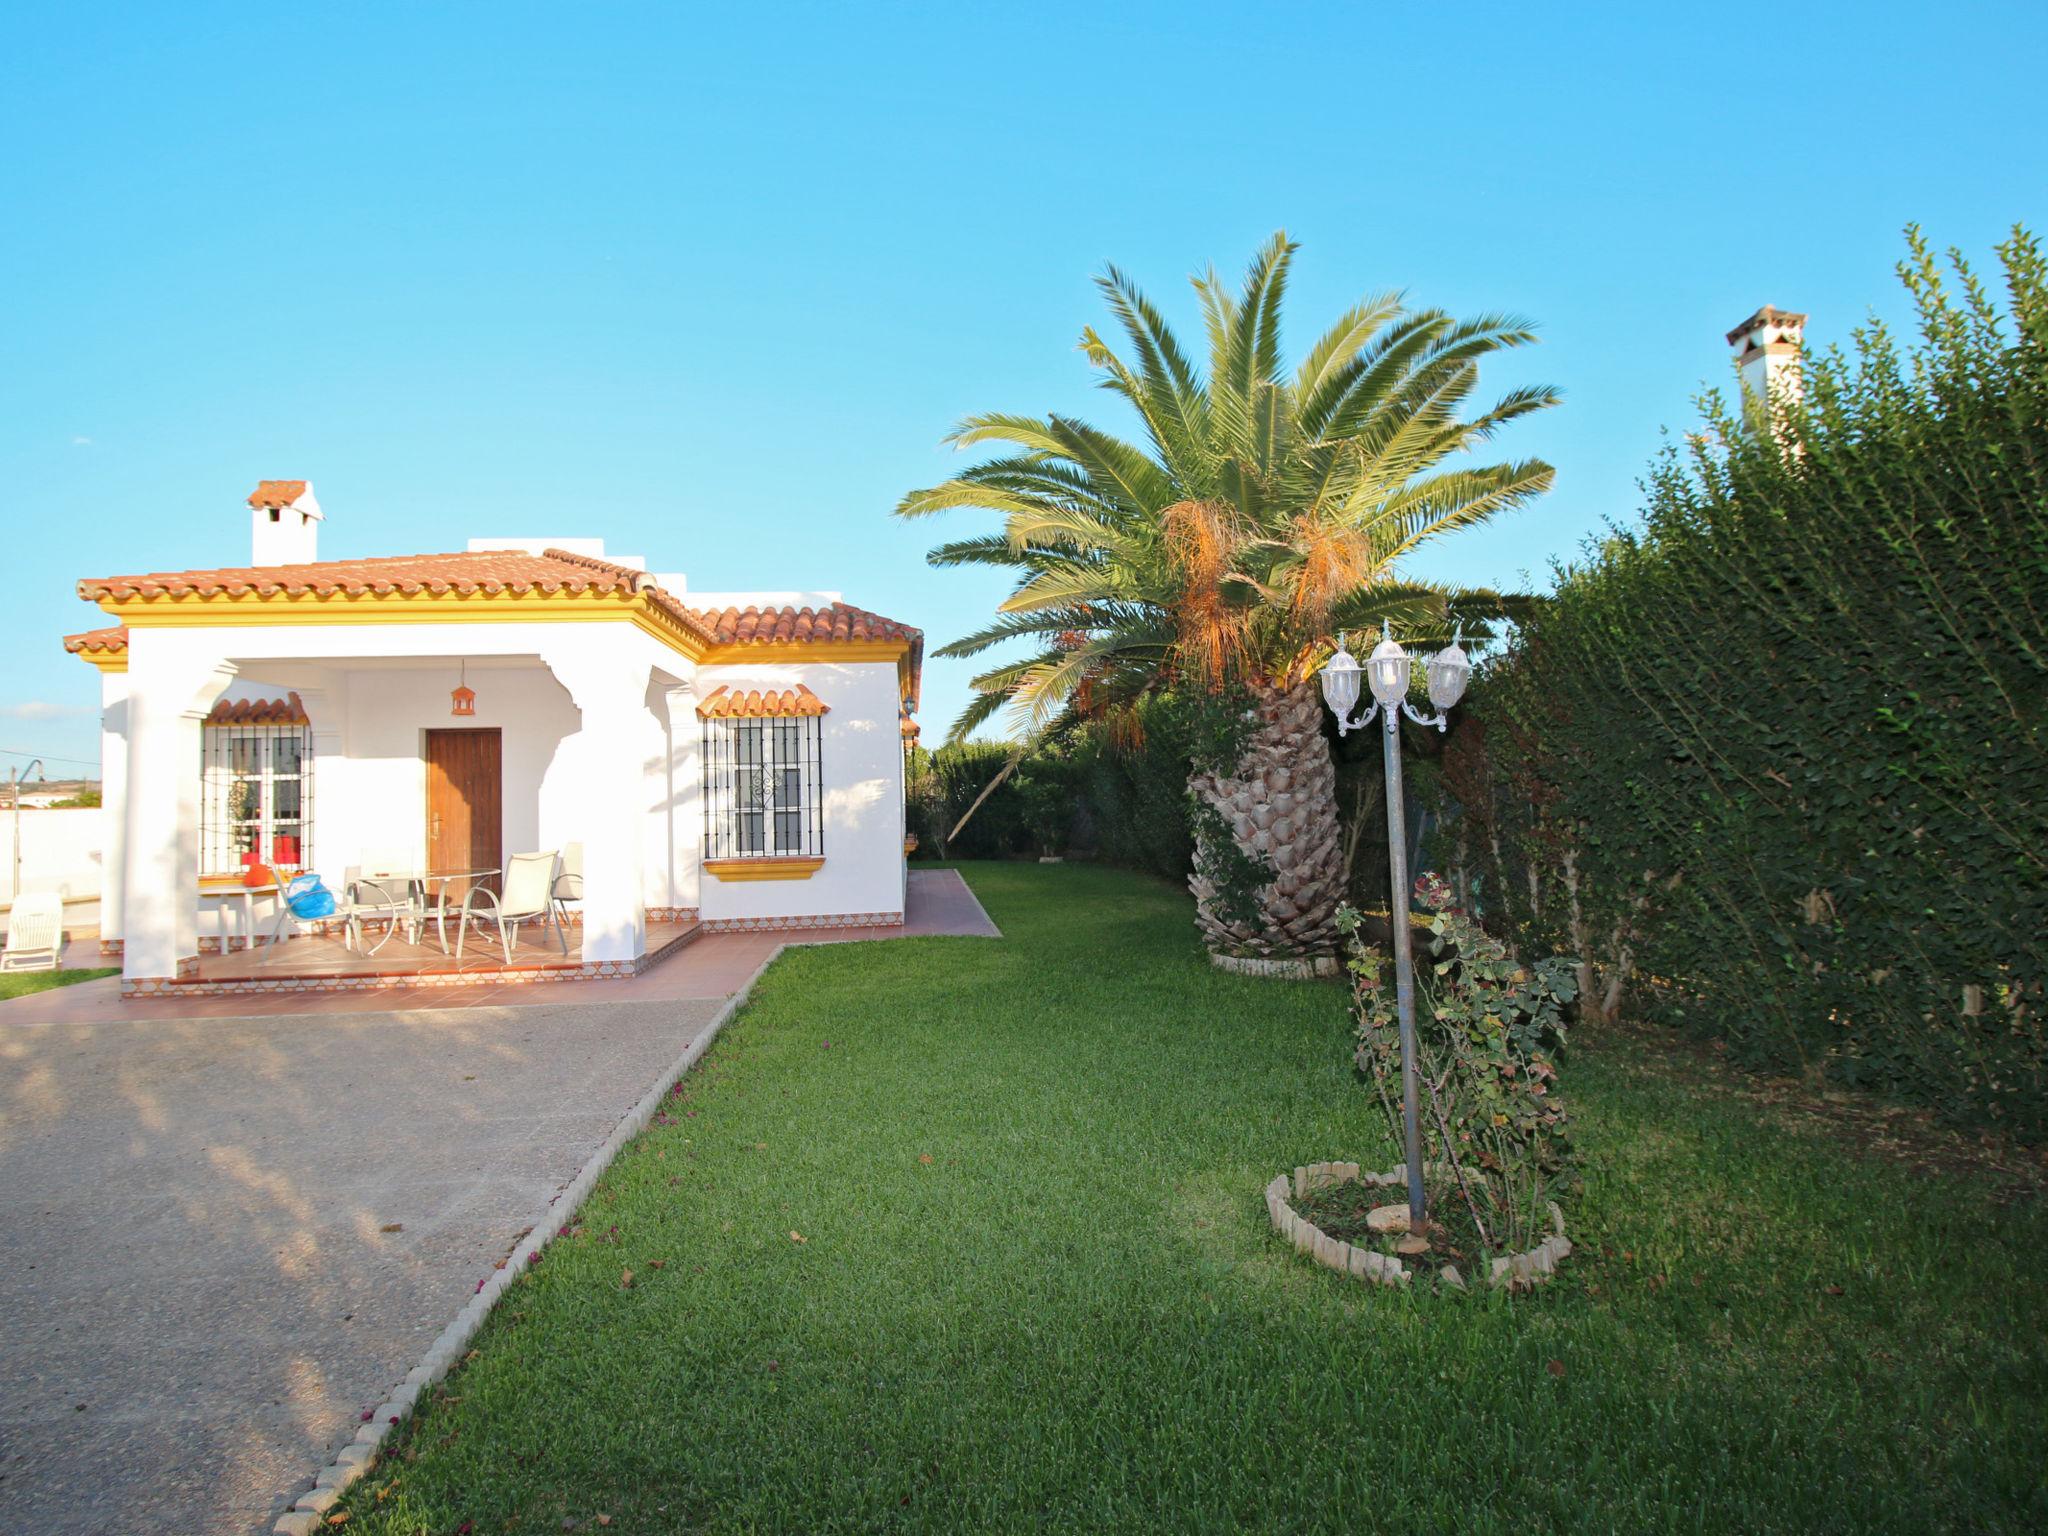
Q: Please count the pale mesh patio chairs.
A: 4